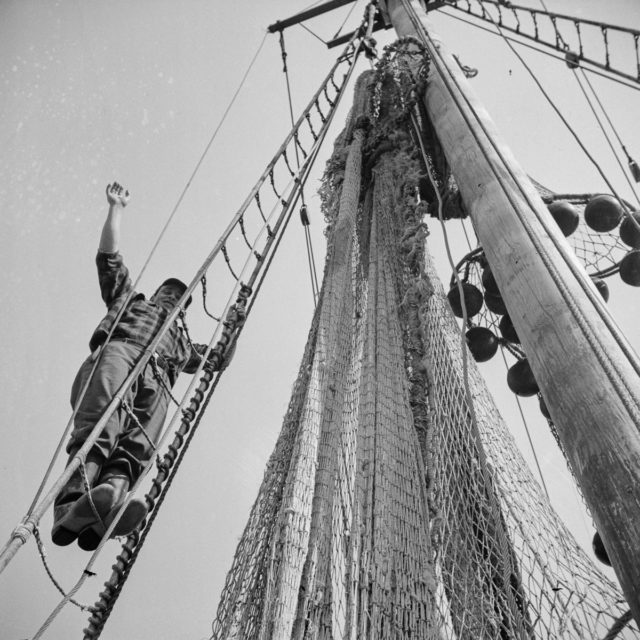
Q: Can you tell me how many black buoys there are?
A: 13